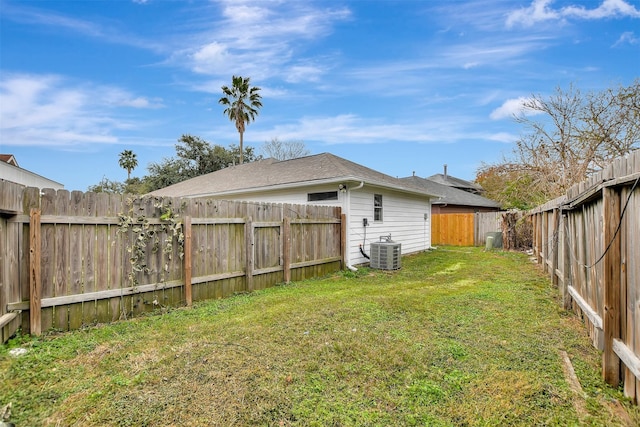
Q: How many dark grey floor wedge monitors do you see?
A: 0